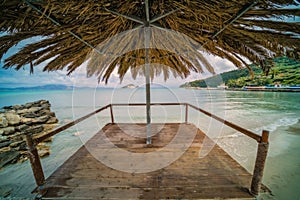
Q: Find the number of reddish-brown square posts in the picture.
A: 4